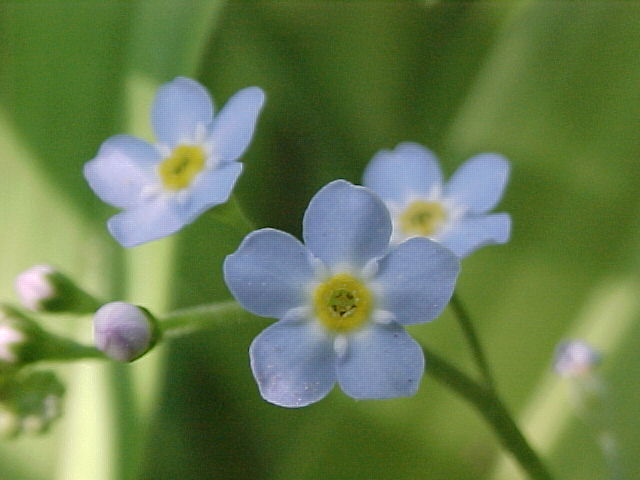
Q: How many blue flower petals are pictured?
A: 13